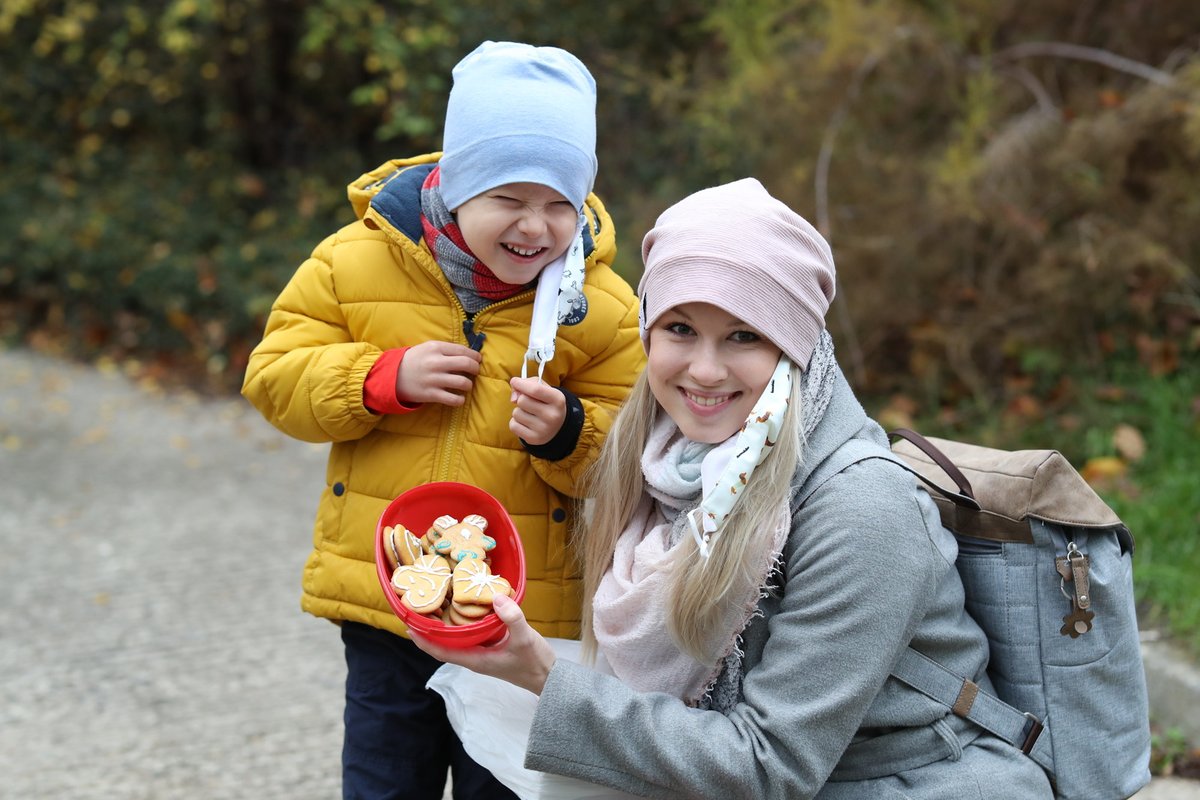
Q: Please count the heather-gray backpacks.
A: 1